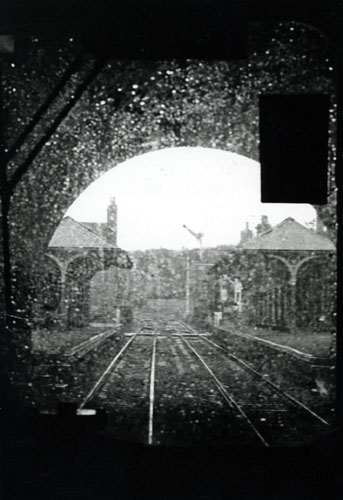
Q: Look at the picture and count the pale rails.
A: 4